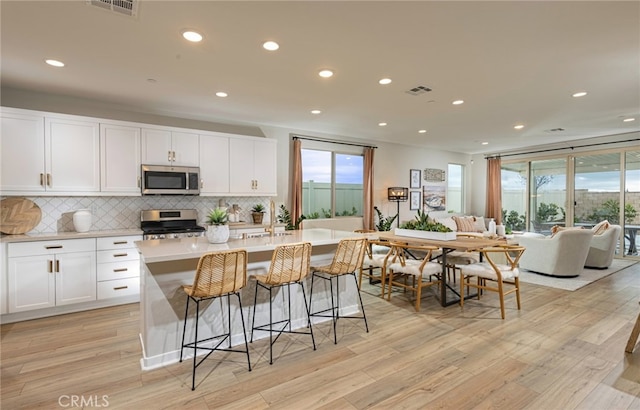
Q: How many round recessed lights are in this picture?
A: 14